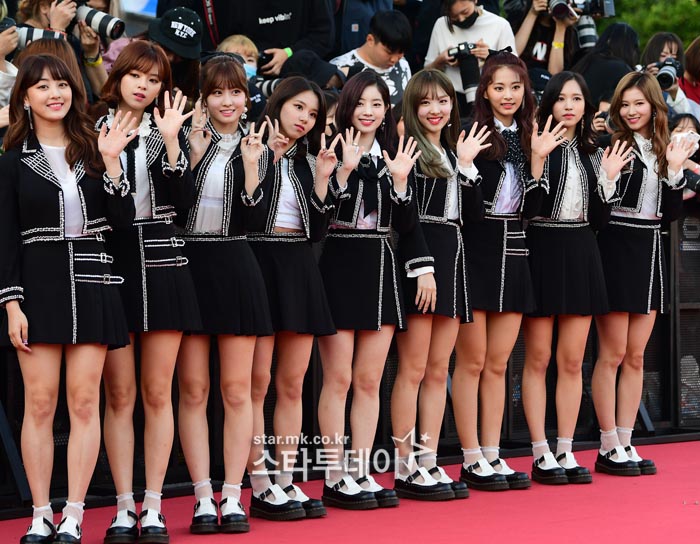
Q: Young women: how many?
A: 9